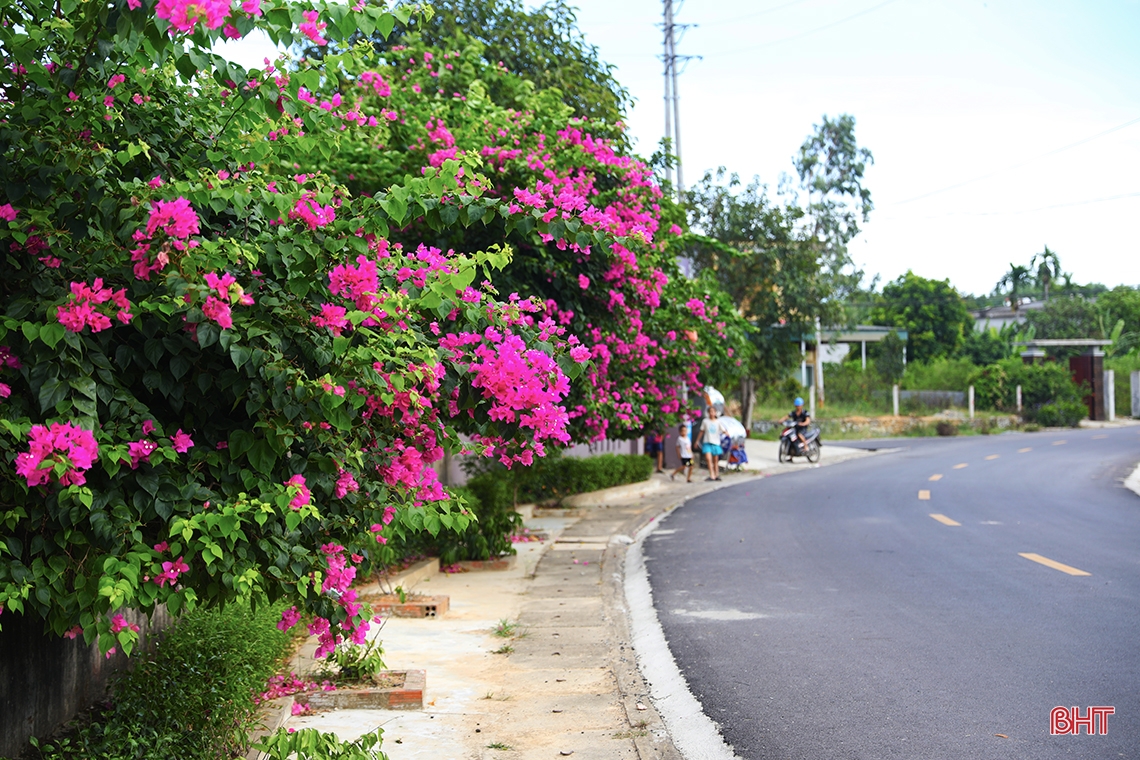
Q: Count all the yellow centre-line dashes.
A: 9